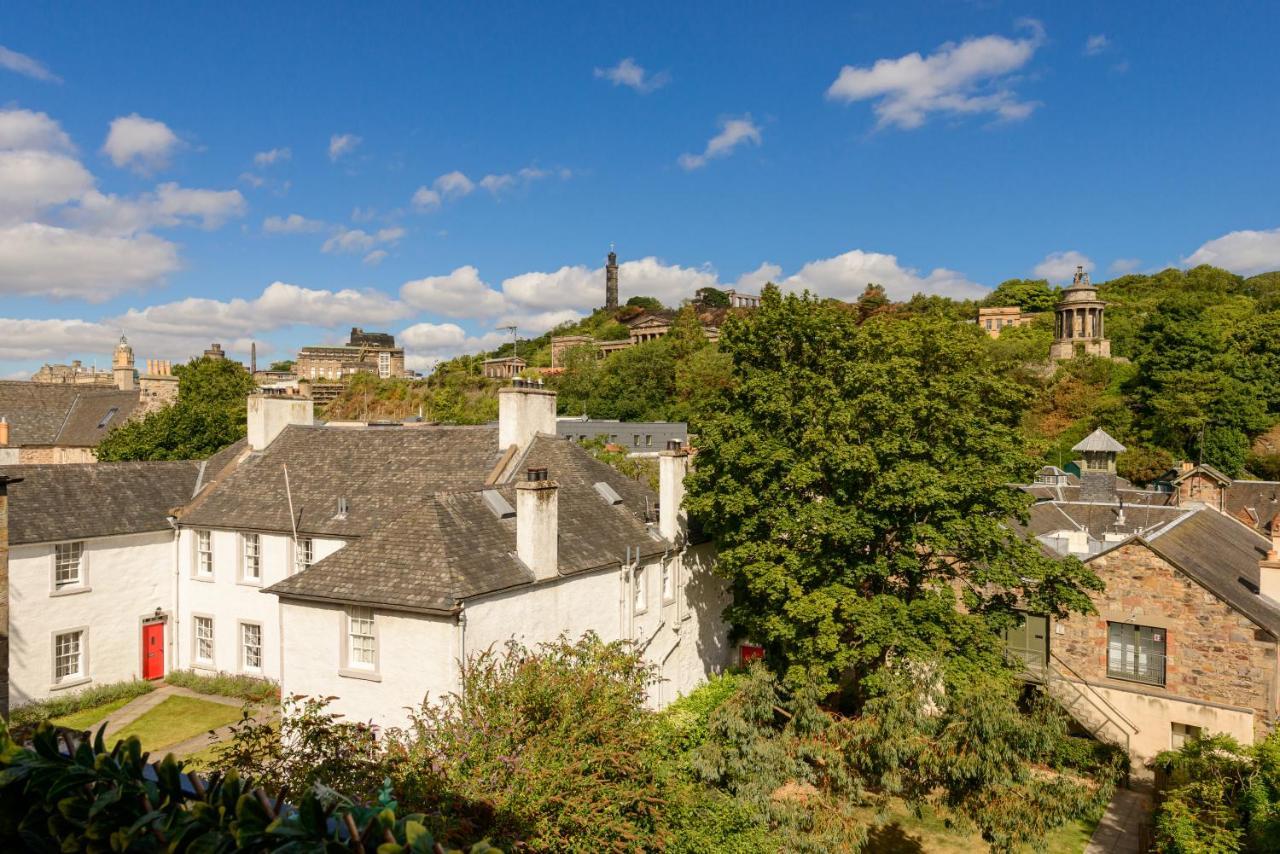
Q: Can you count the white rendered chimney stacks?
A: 4